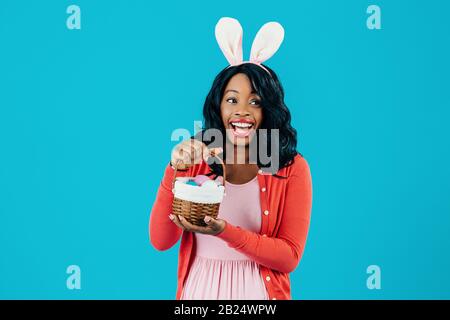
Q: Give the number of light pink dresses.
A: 1